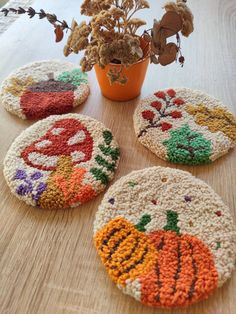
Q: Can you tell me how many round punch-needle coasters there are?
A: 4